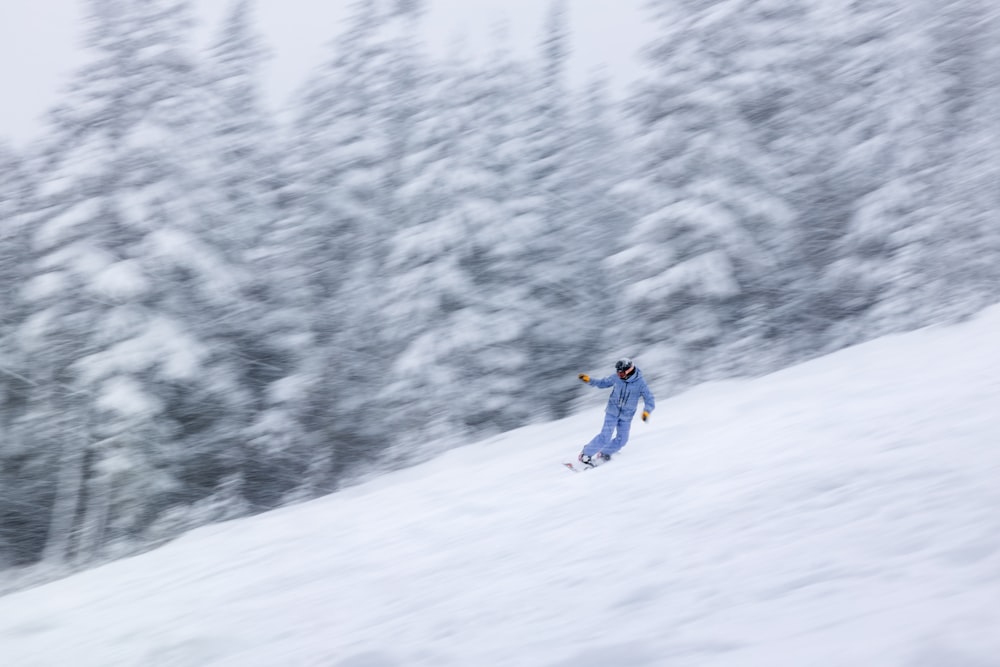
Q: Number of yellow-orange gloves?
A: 2